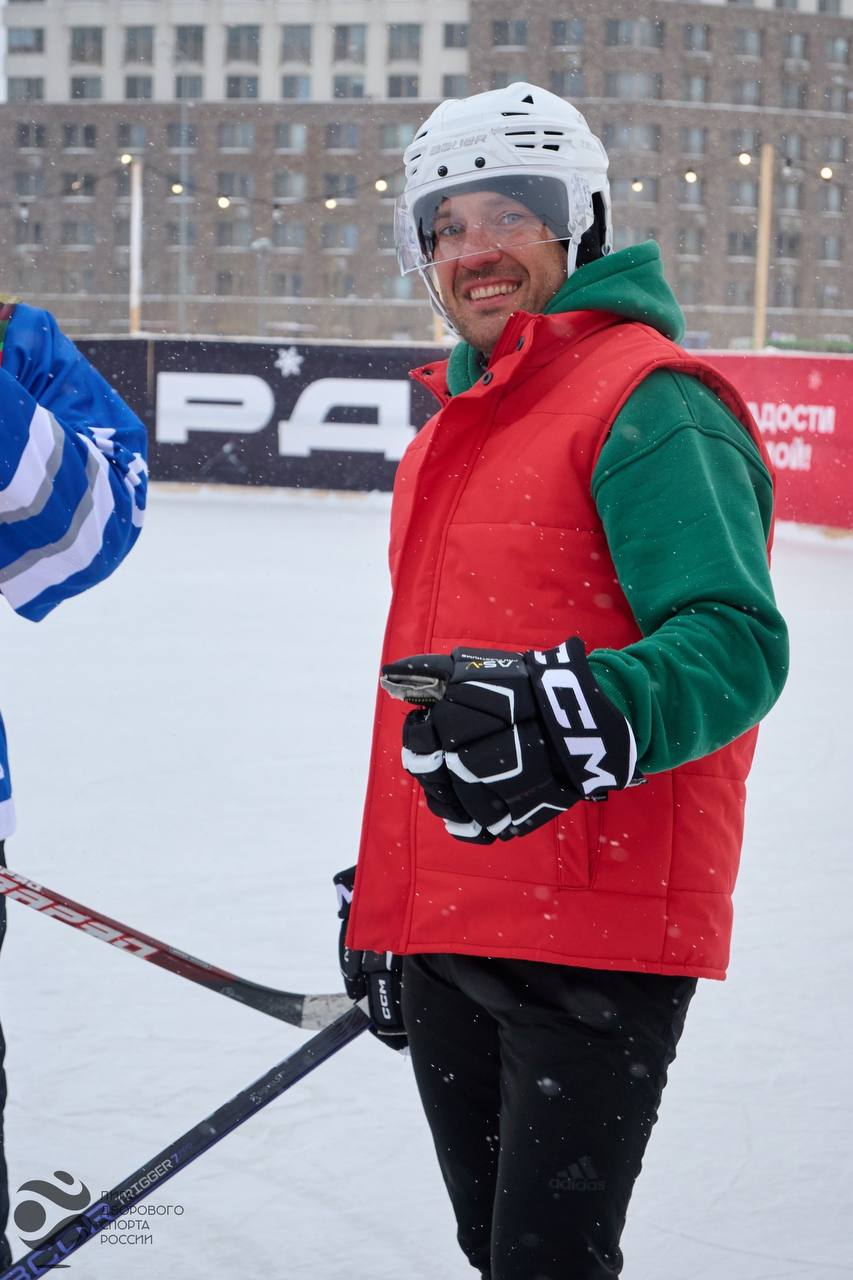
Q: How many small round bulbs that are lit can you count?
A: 9